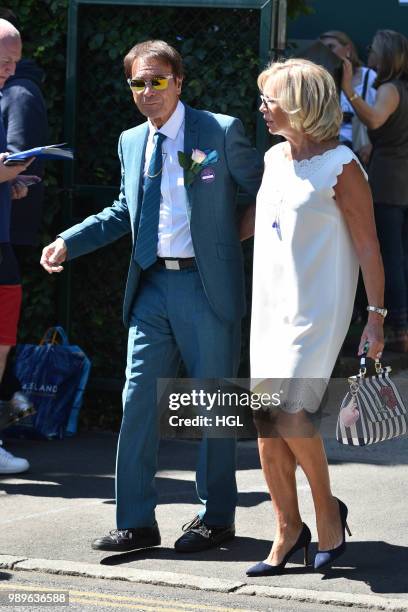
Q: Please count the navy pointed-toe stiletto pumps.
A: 2